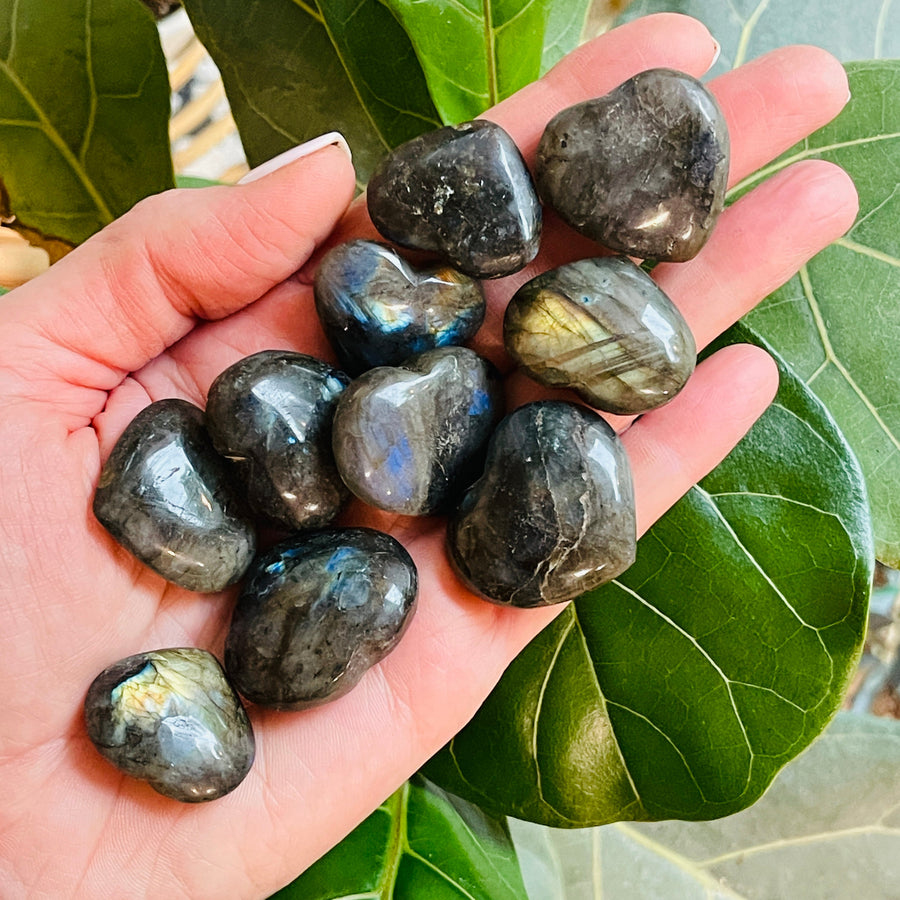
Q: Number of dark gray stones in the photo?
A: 10